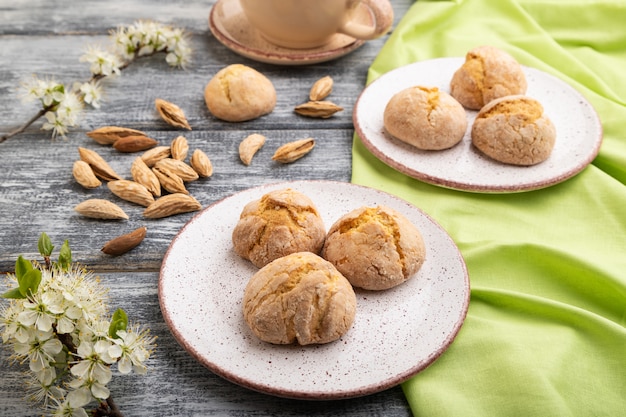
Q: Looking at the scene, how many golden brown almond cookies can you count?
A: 7